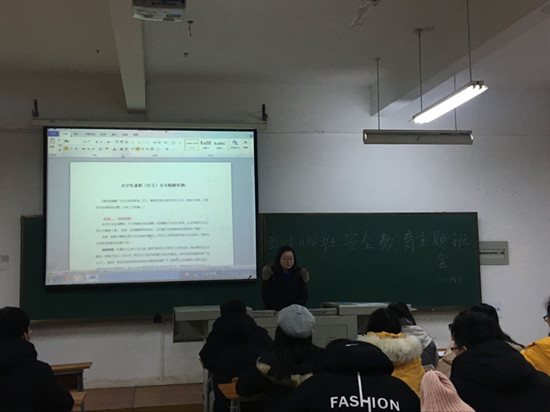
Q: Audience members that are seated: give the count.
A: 10